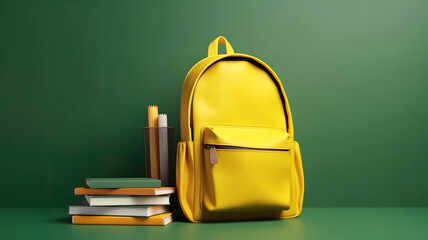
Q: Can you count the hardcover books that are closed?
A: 5